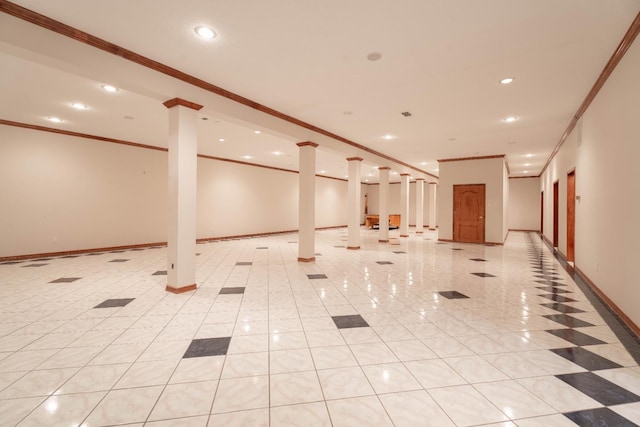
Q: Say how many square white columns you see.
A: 7